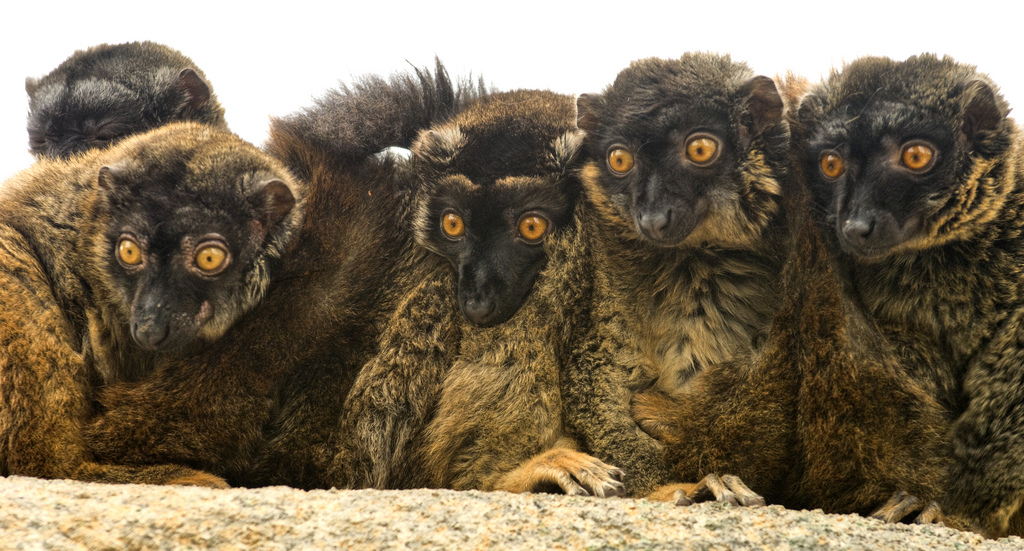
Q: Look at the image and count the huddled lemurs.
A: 5